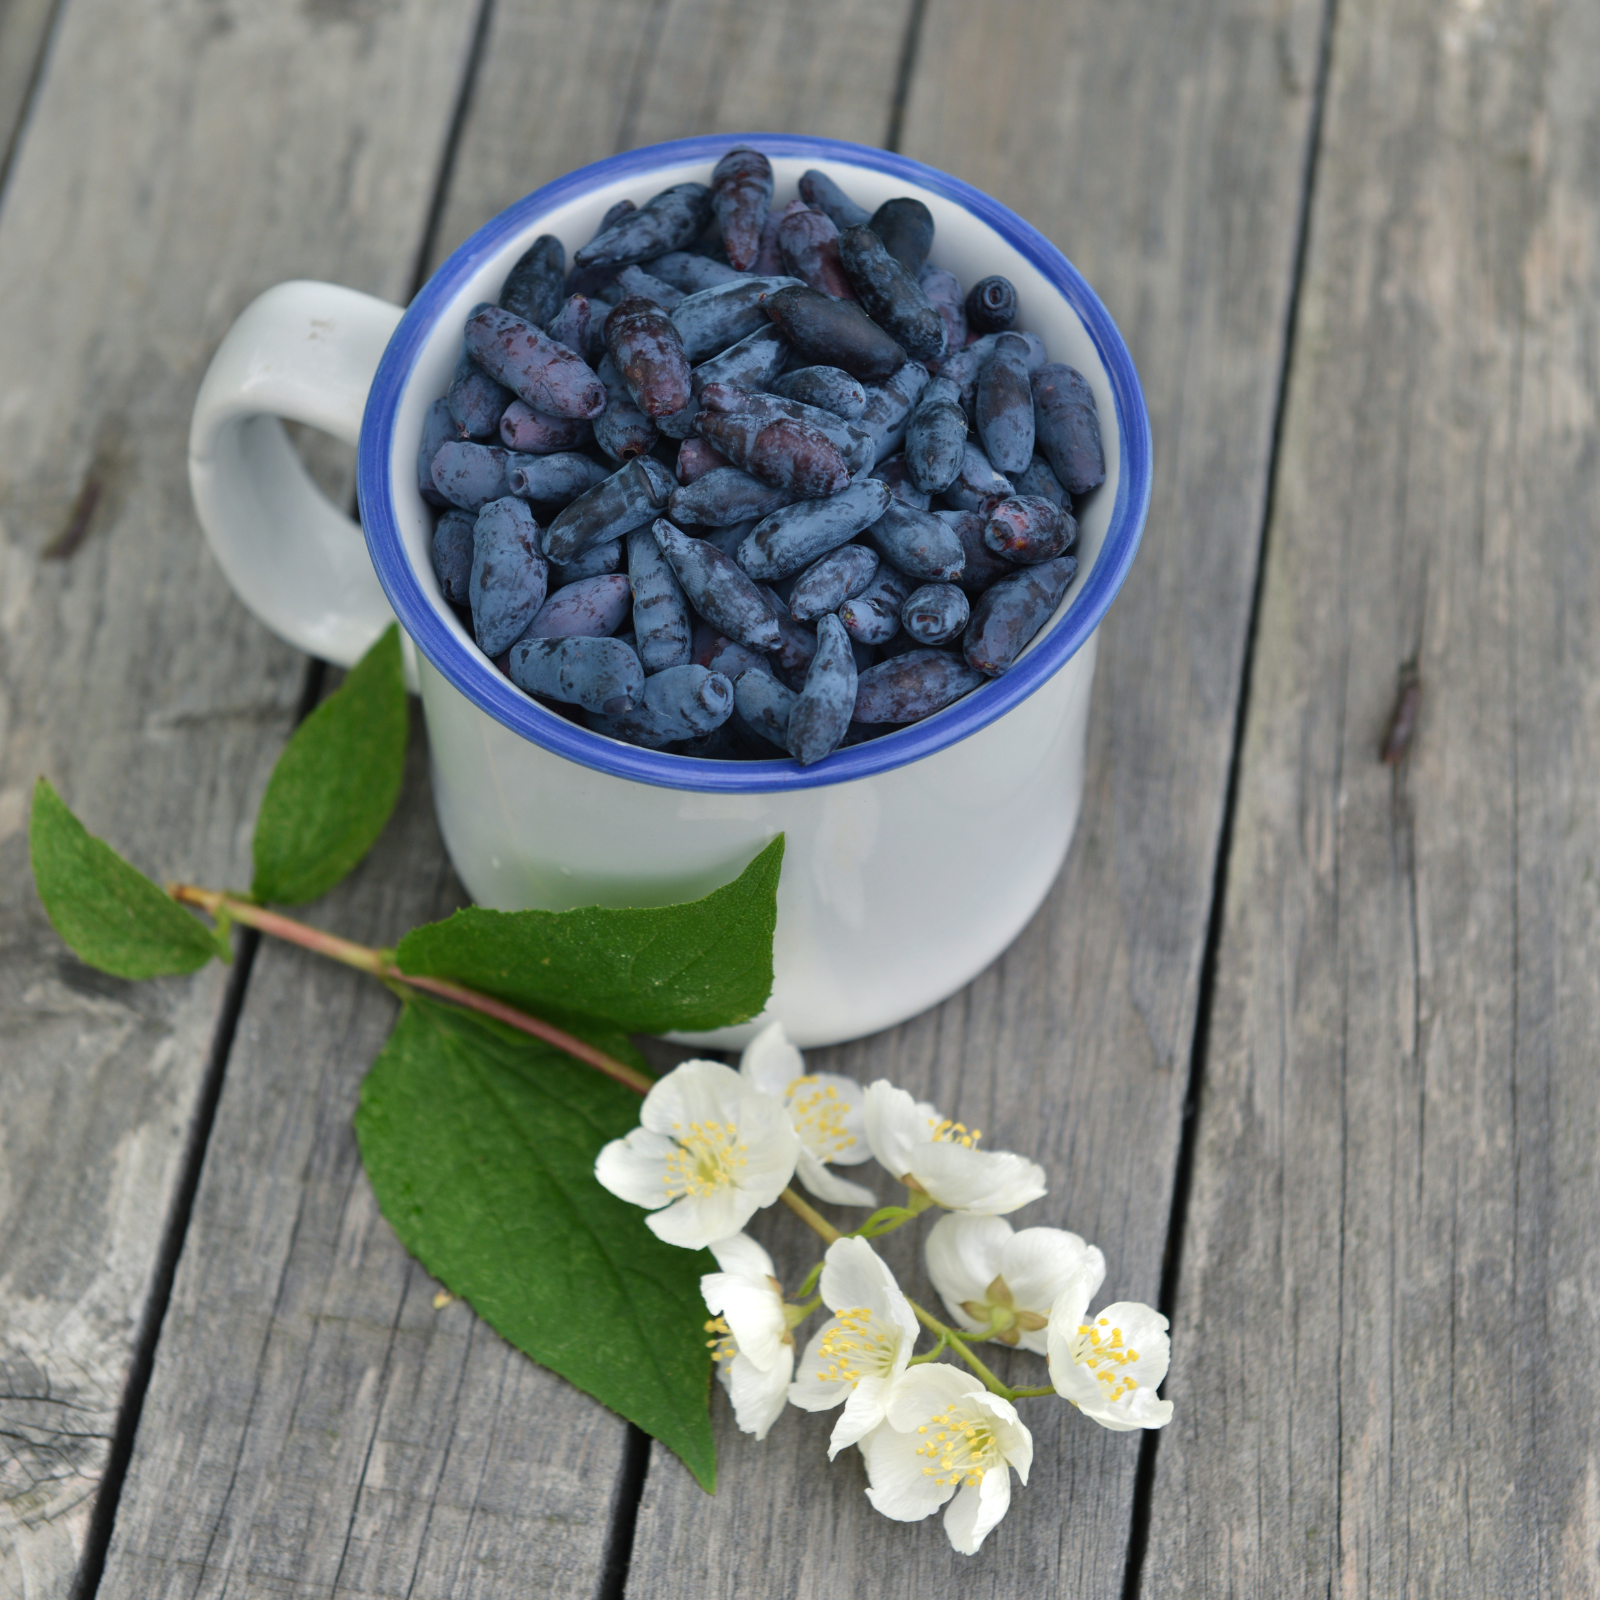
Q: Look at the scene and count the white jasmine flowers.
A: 8